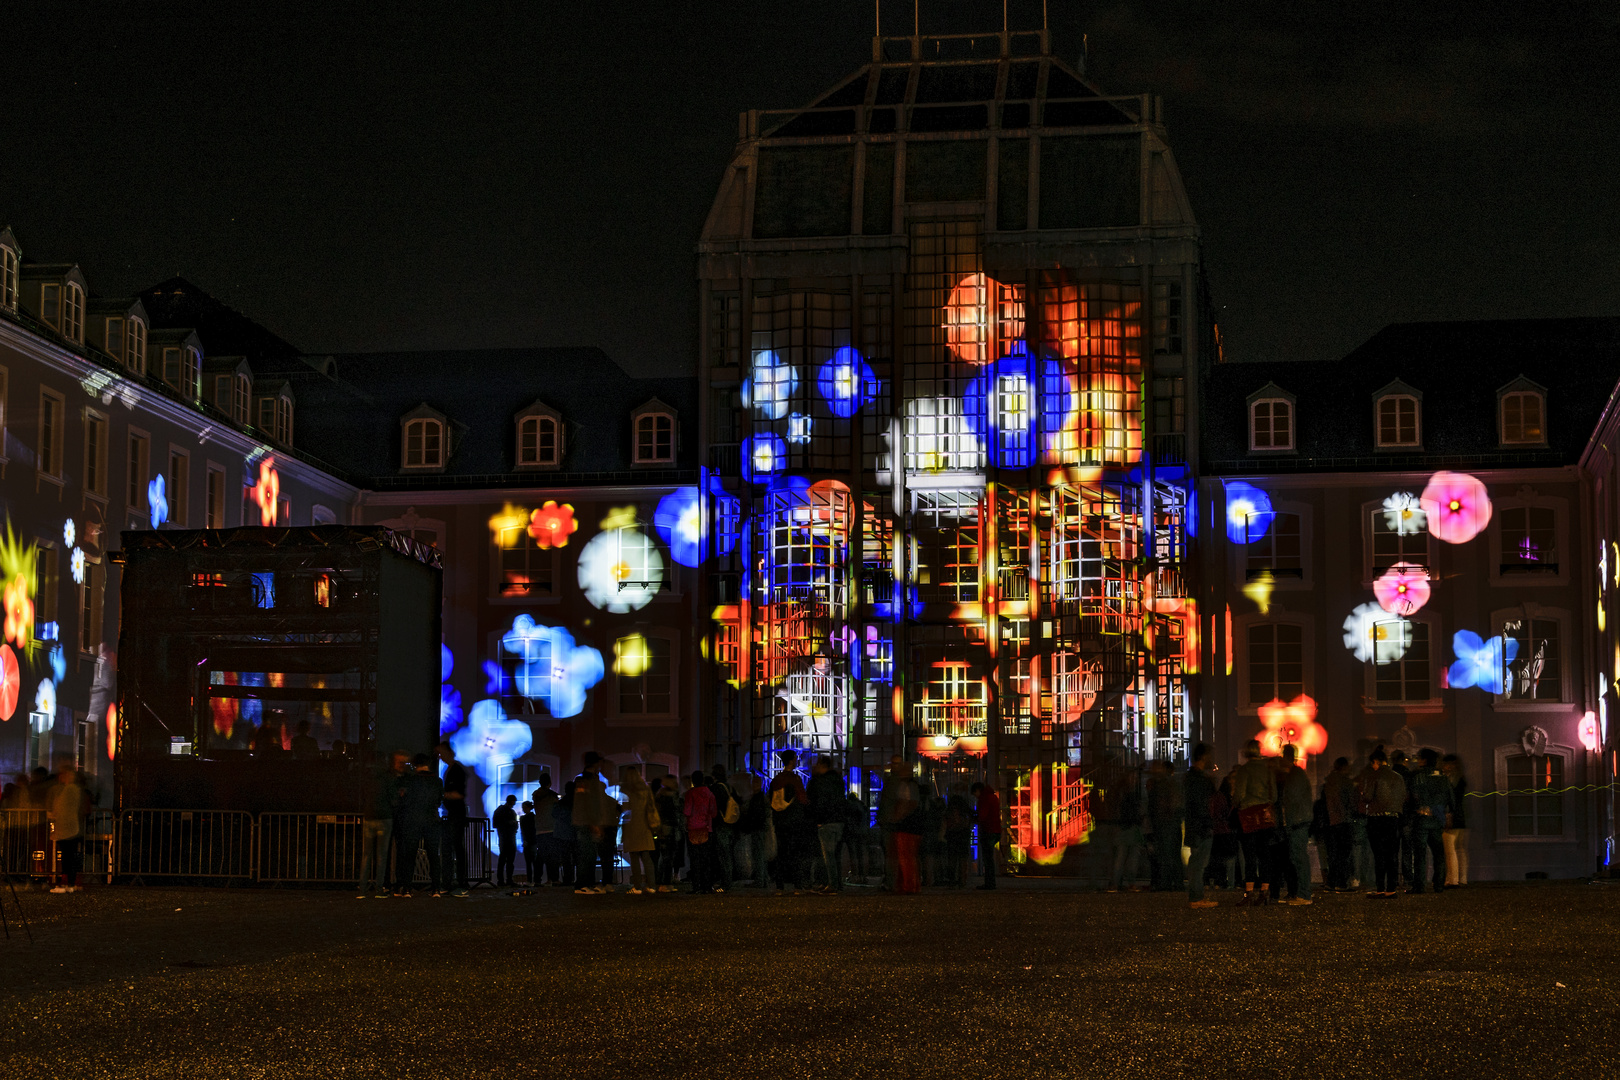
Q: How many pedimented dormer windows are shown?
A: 12